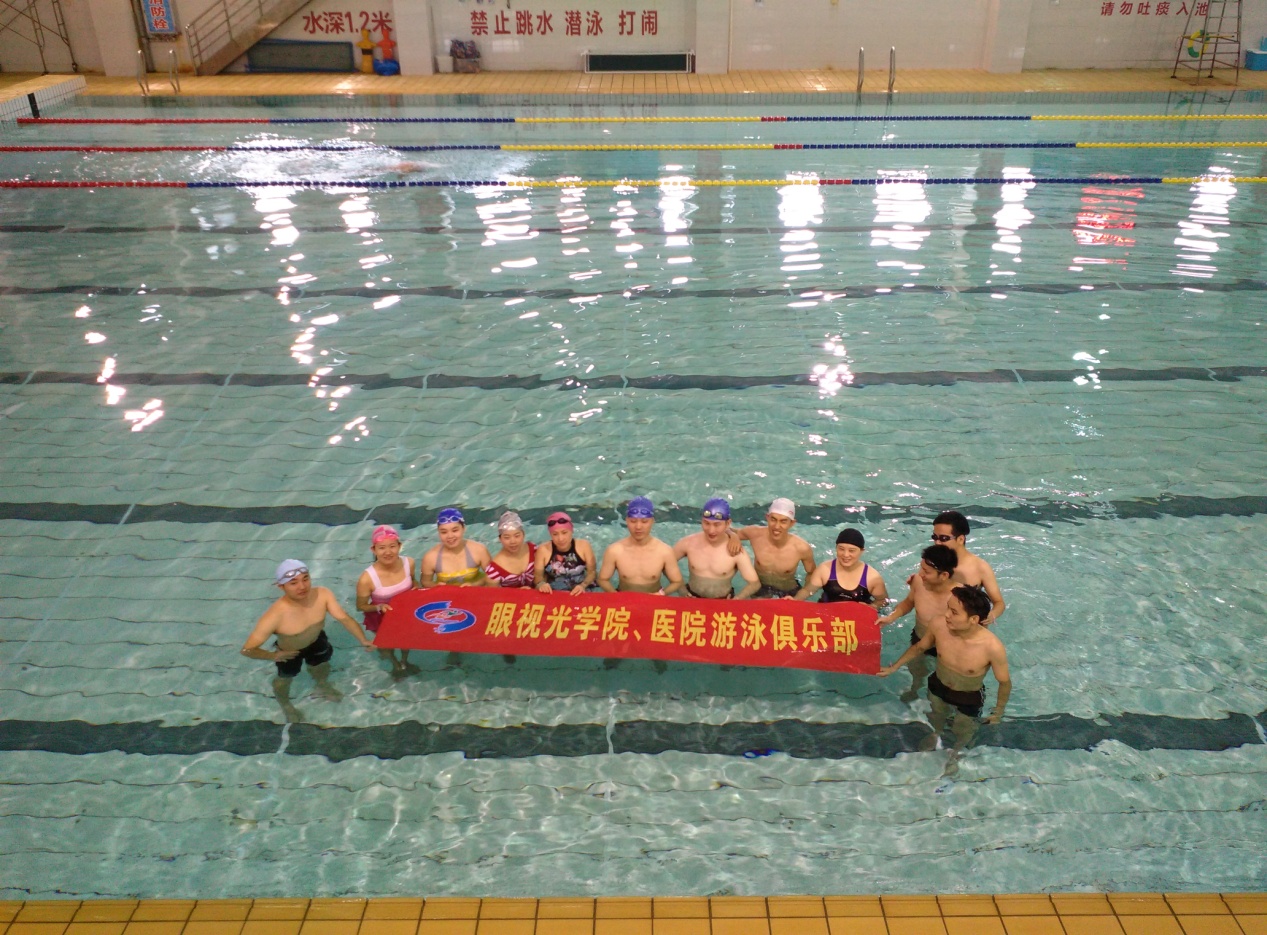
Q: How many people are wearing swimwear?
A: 12